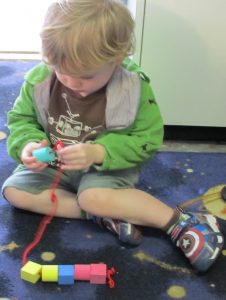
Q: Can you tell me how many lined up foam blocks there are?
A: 5